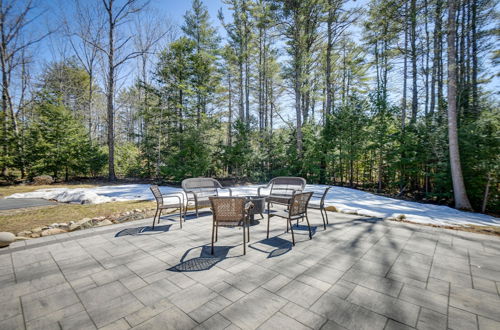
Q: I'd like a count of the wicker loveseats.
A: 2